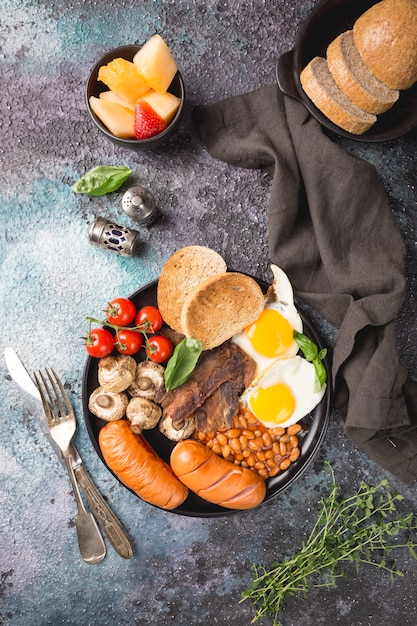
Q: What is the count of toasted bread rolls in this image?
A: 2